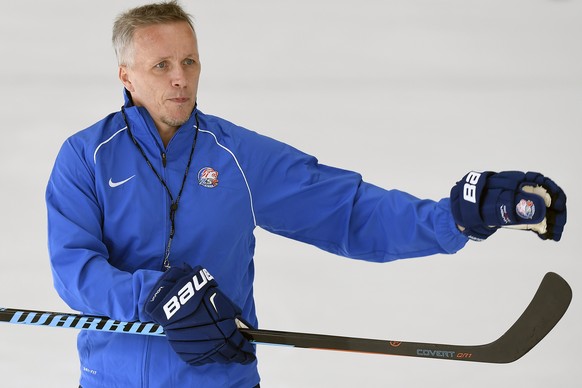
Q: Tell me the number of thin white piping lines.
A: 2